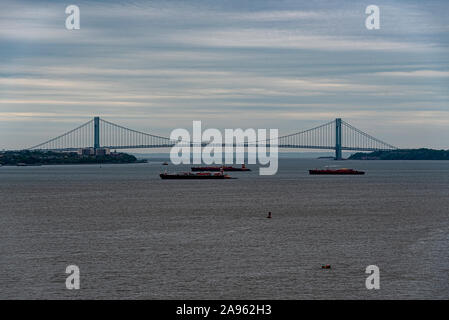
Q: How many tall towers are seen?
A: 2